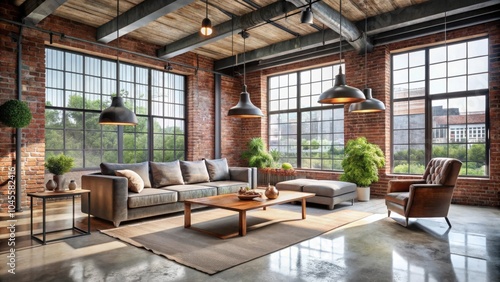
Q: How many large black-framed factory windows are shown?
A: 3